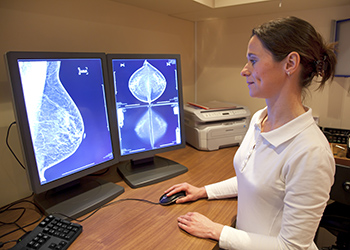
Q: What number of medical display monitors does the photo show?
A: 2